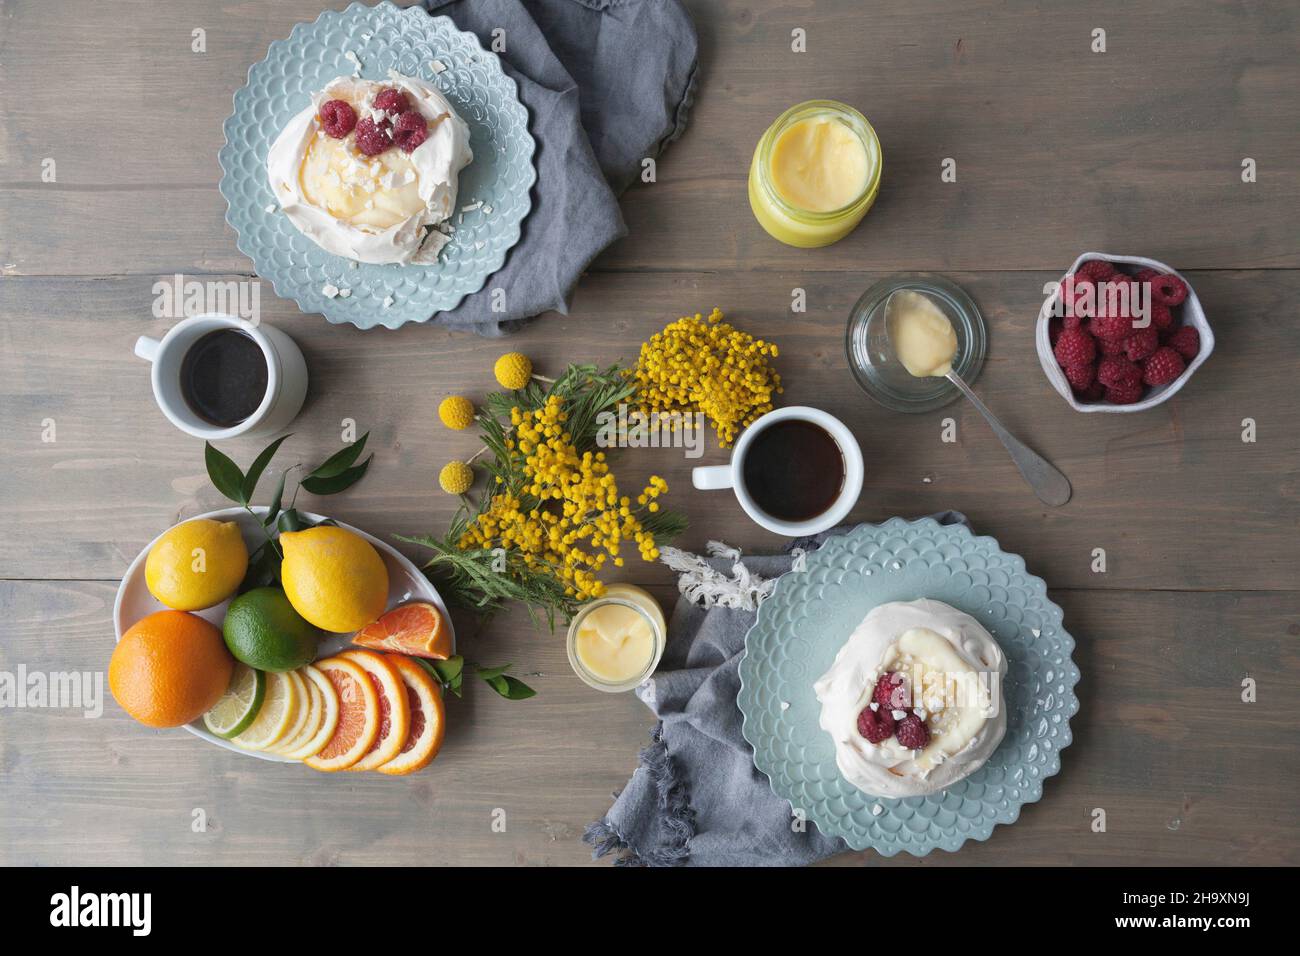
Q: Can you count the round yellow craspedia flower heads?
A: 3